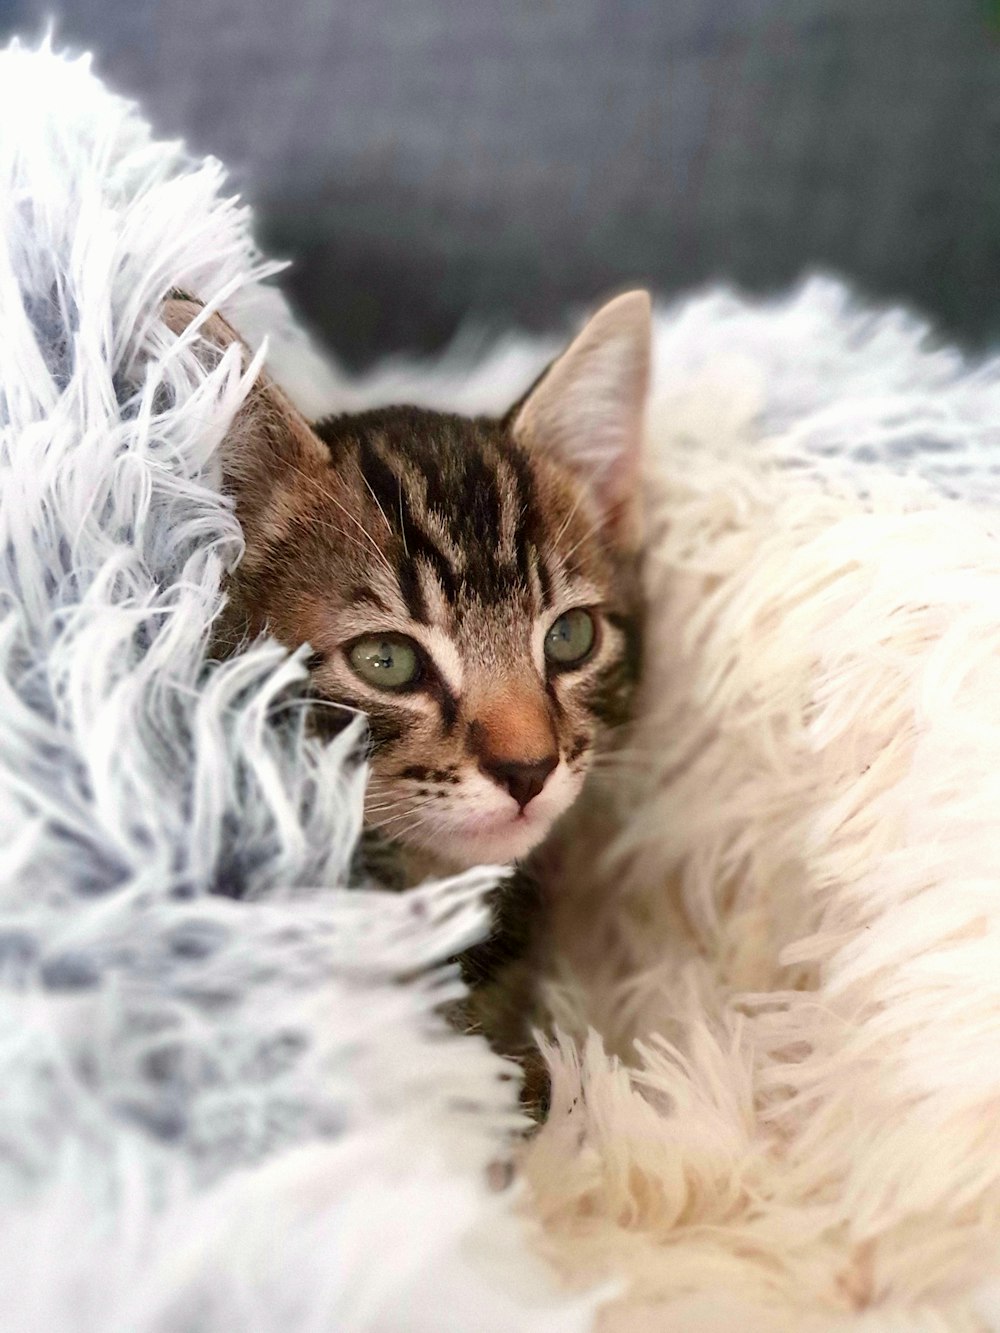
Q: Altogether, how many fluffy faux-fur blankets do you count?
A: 2